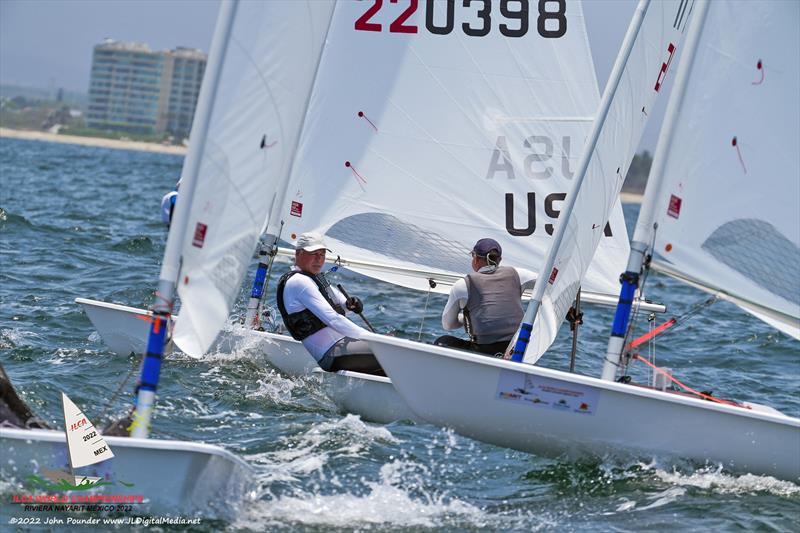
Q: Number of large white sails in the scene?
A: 4